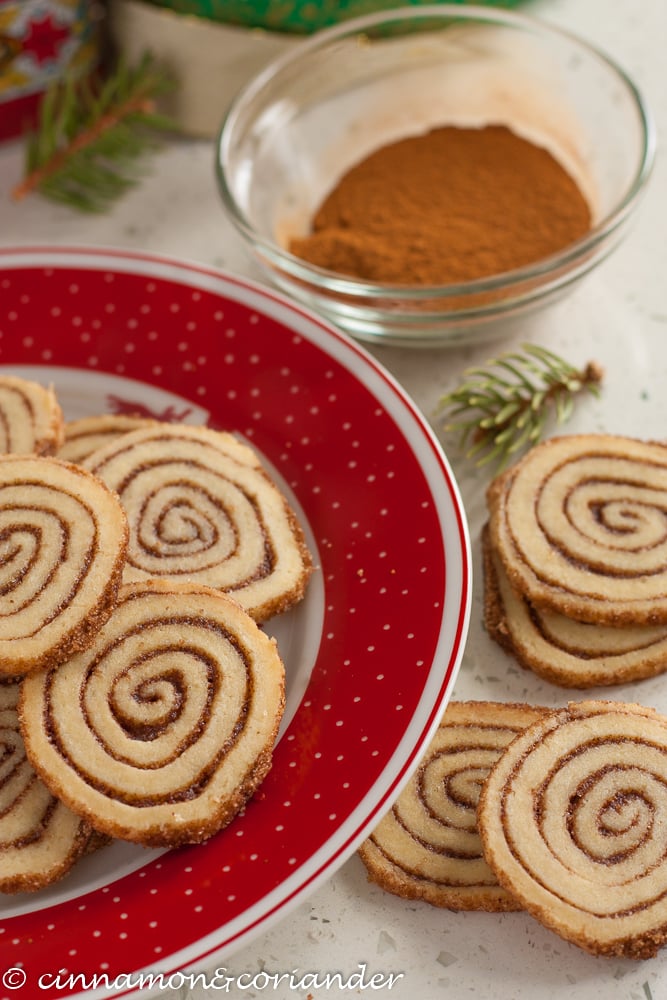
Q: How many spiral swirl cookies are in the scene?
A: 10